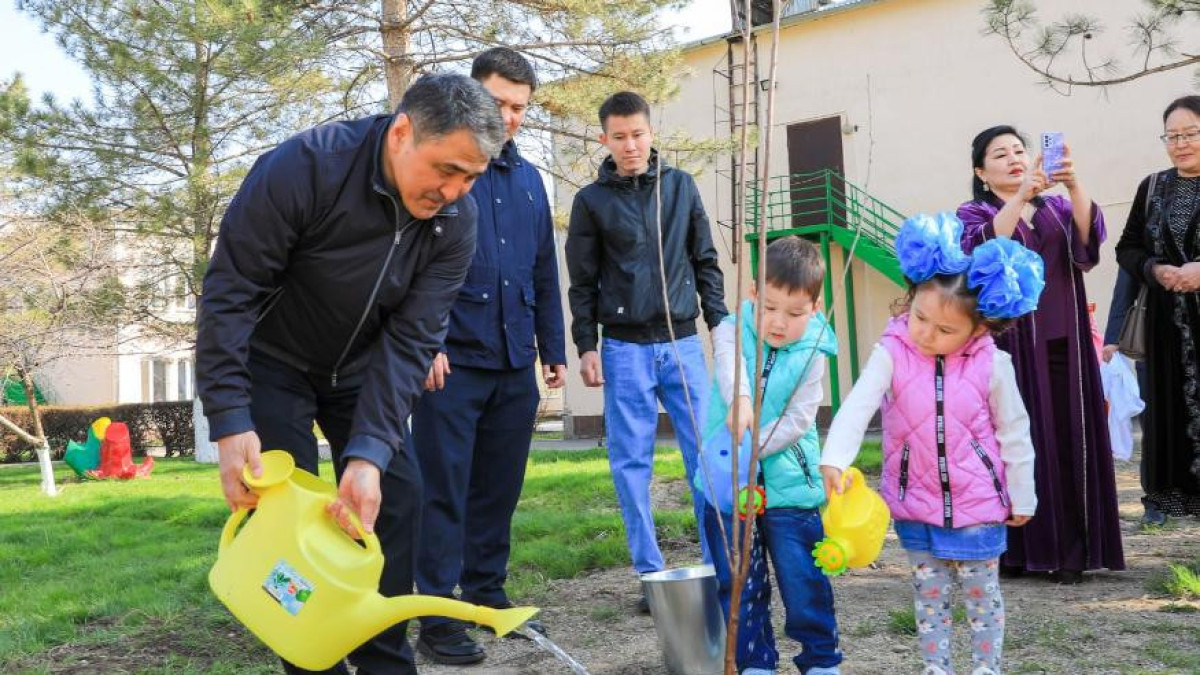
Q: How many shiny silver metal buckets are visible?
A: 1